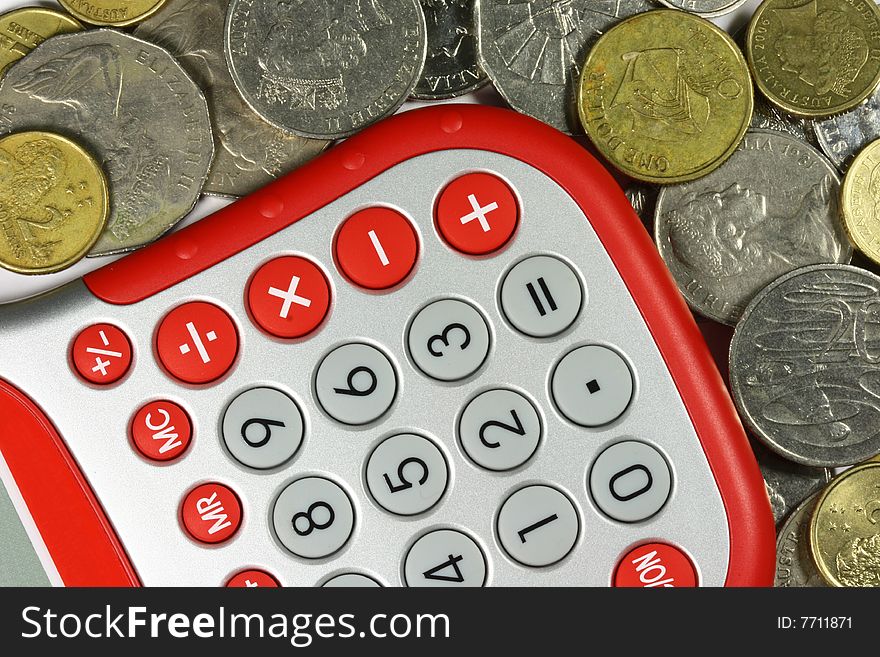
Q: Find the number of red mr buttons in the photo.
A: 1